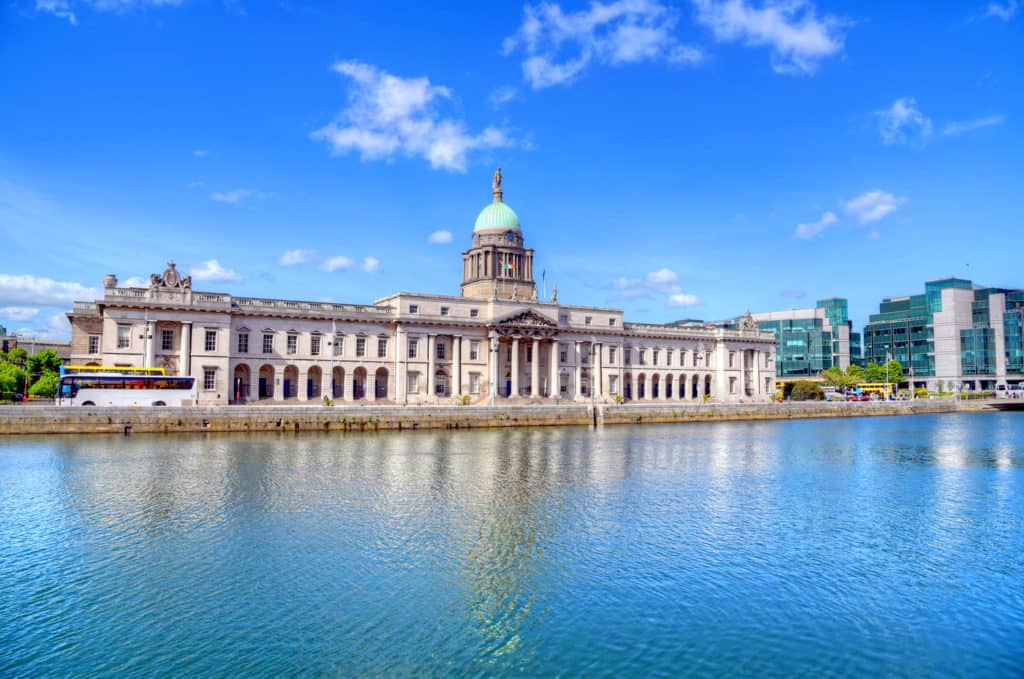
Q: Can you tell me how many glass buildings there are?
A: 2